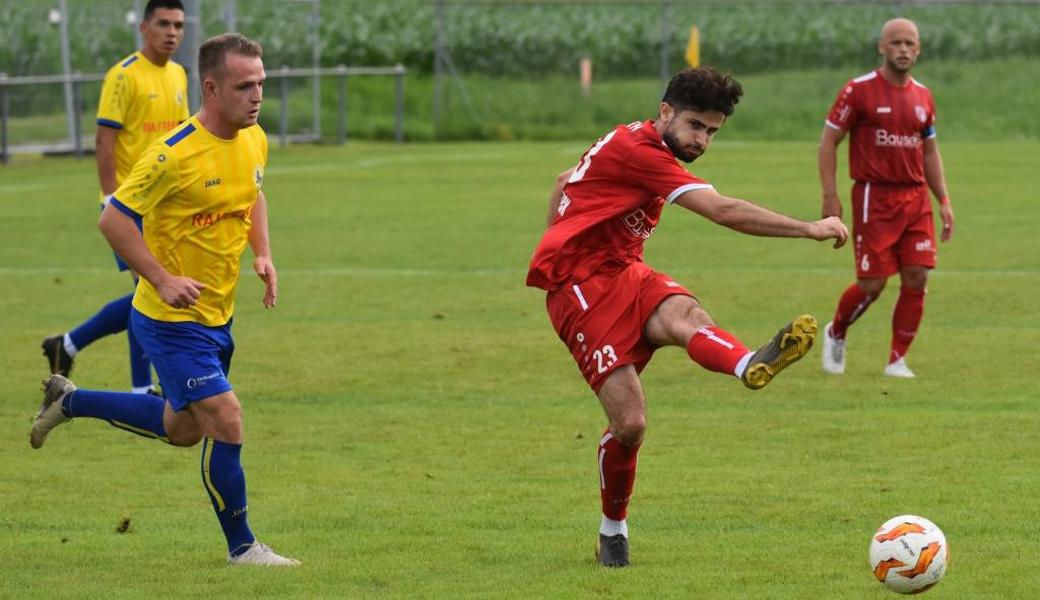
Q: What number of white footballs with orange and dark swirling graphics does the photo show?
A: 1